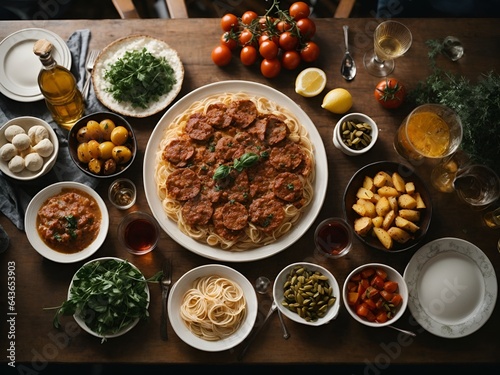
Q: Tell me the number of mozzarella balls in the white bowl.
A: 7